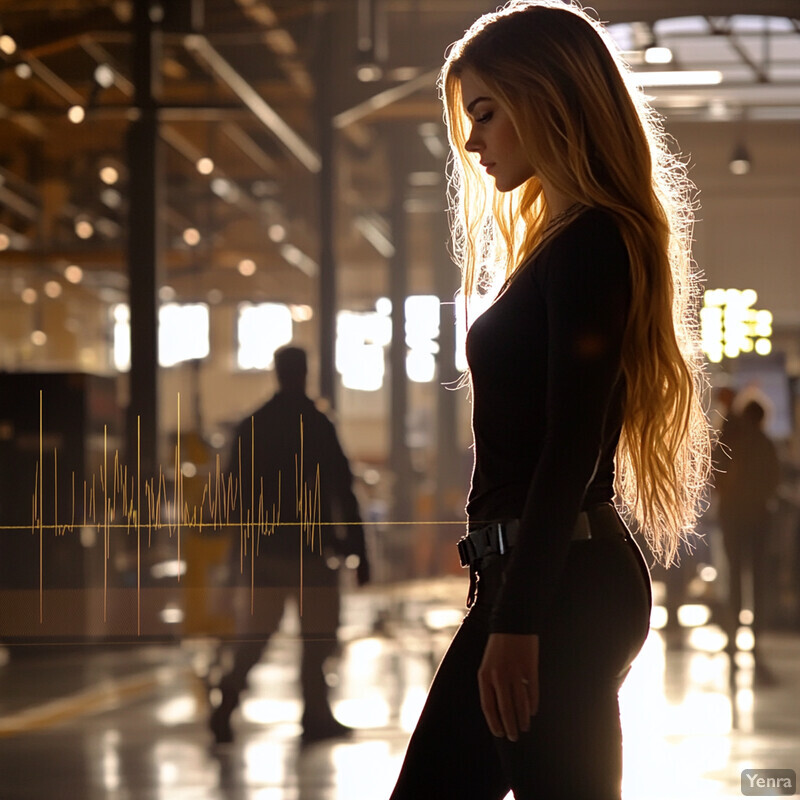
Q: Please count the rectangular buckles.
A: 1